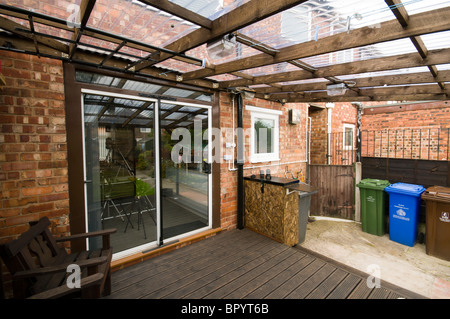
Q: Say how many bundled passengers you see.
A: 0